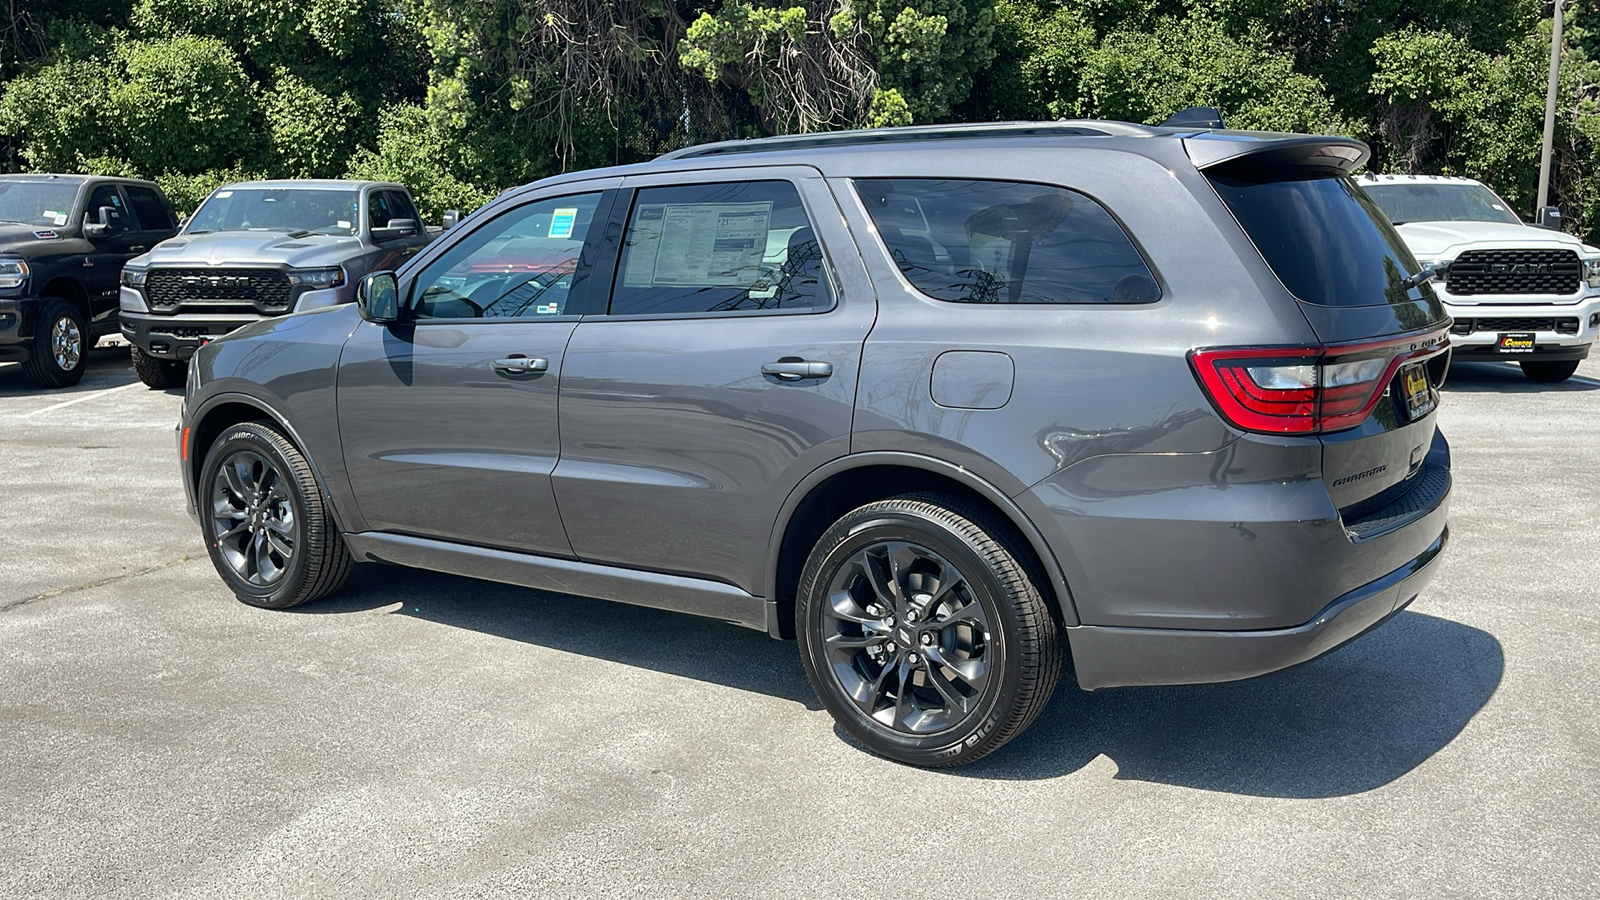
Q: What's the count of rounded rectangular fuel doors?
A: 1